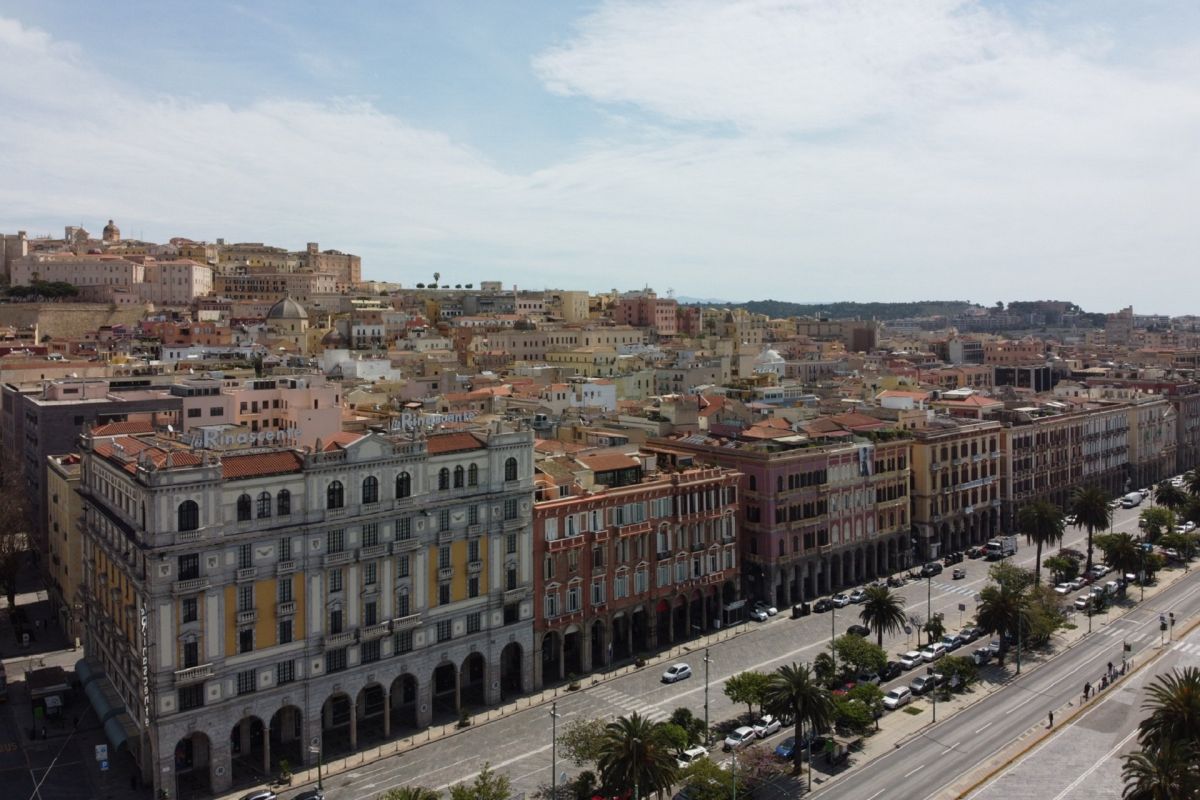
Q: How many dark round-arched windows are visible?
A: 11